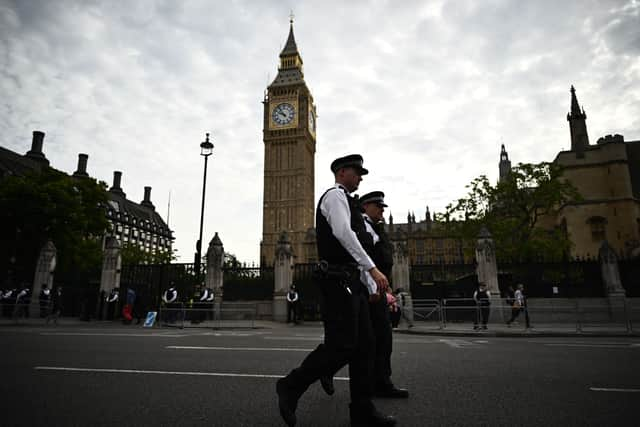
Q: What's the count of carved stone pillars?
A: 7